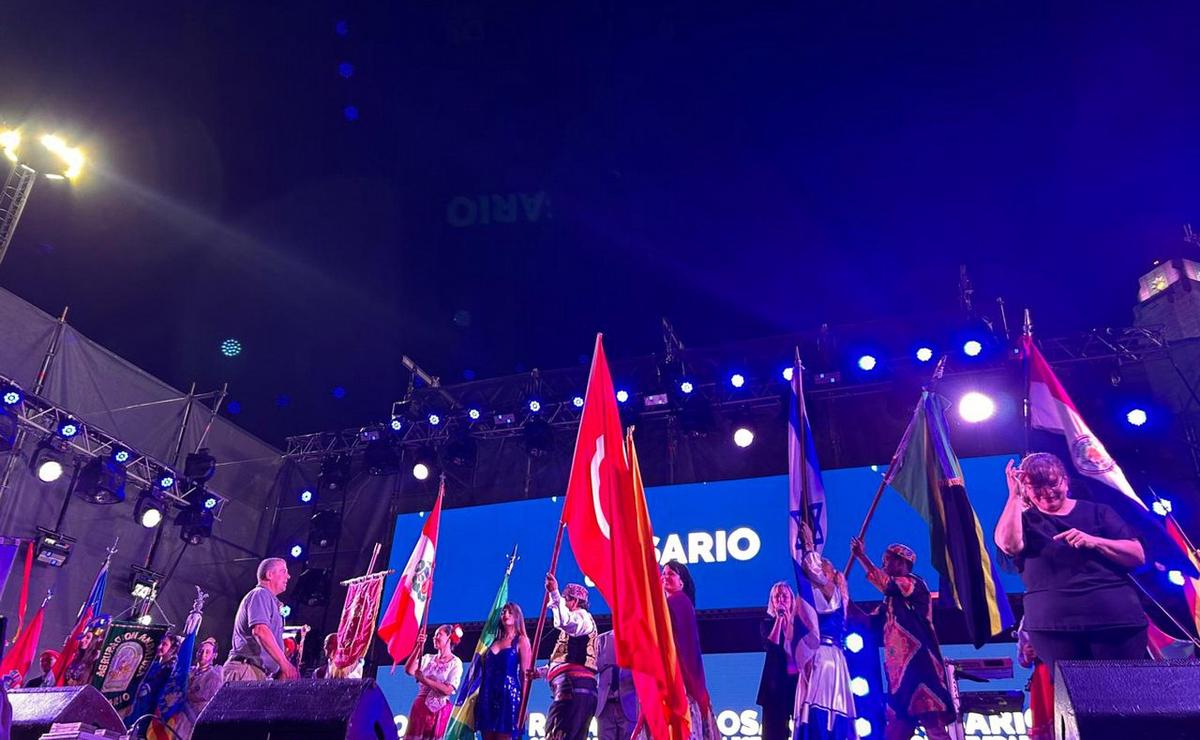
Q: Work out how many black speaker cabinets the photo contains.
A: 3